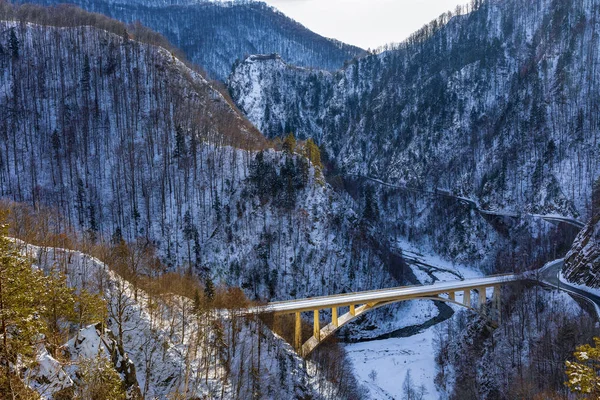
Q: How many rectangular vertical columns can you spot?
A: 8